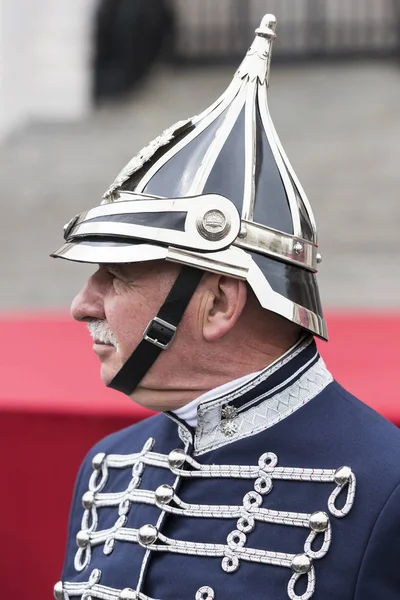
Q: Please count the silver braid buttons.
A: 11